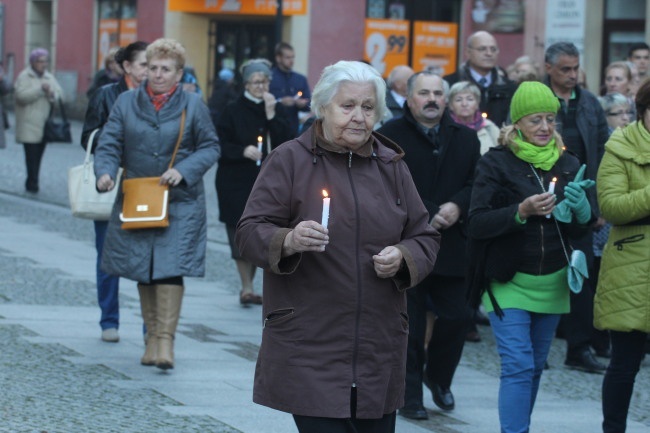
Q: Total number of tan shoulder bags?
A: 1